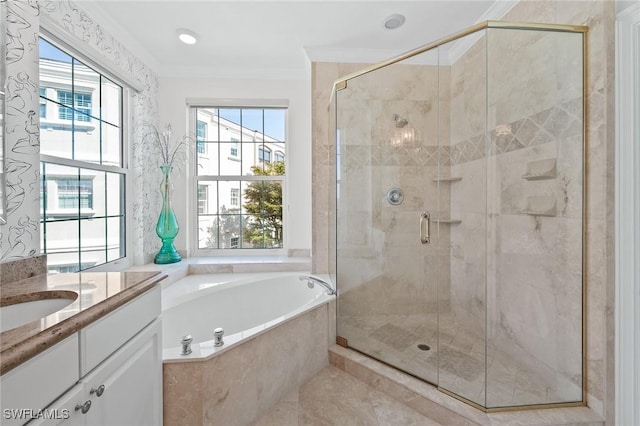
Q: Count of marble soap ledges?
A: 4